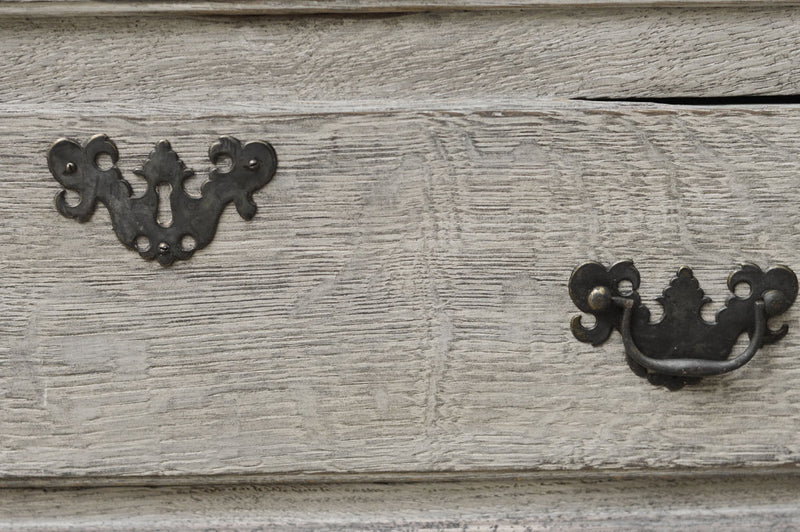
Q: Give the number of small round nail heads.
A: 3